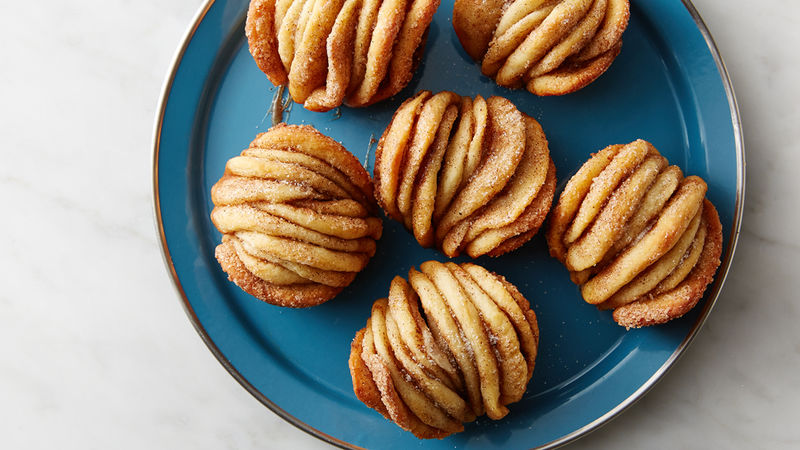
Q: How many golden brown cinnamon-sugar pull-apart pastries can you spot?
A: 6